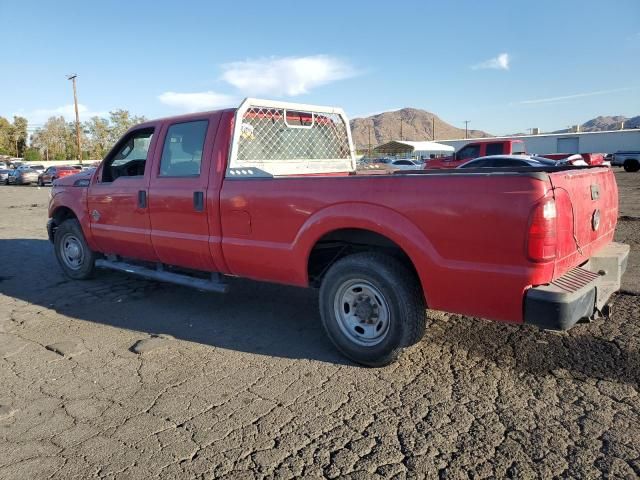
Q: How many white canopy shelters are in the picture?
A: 1